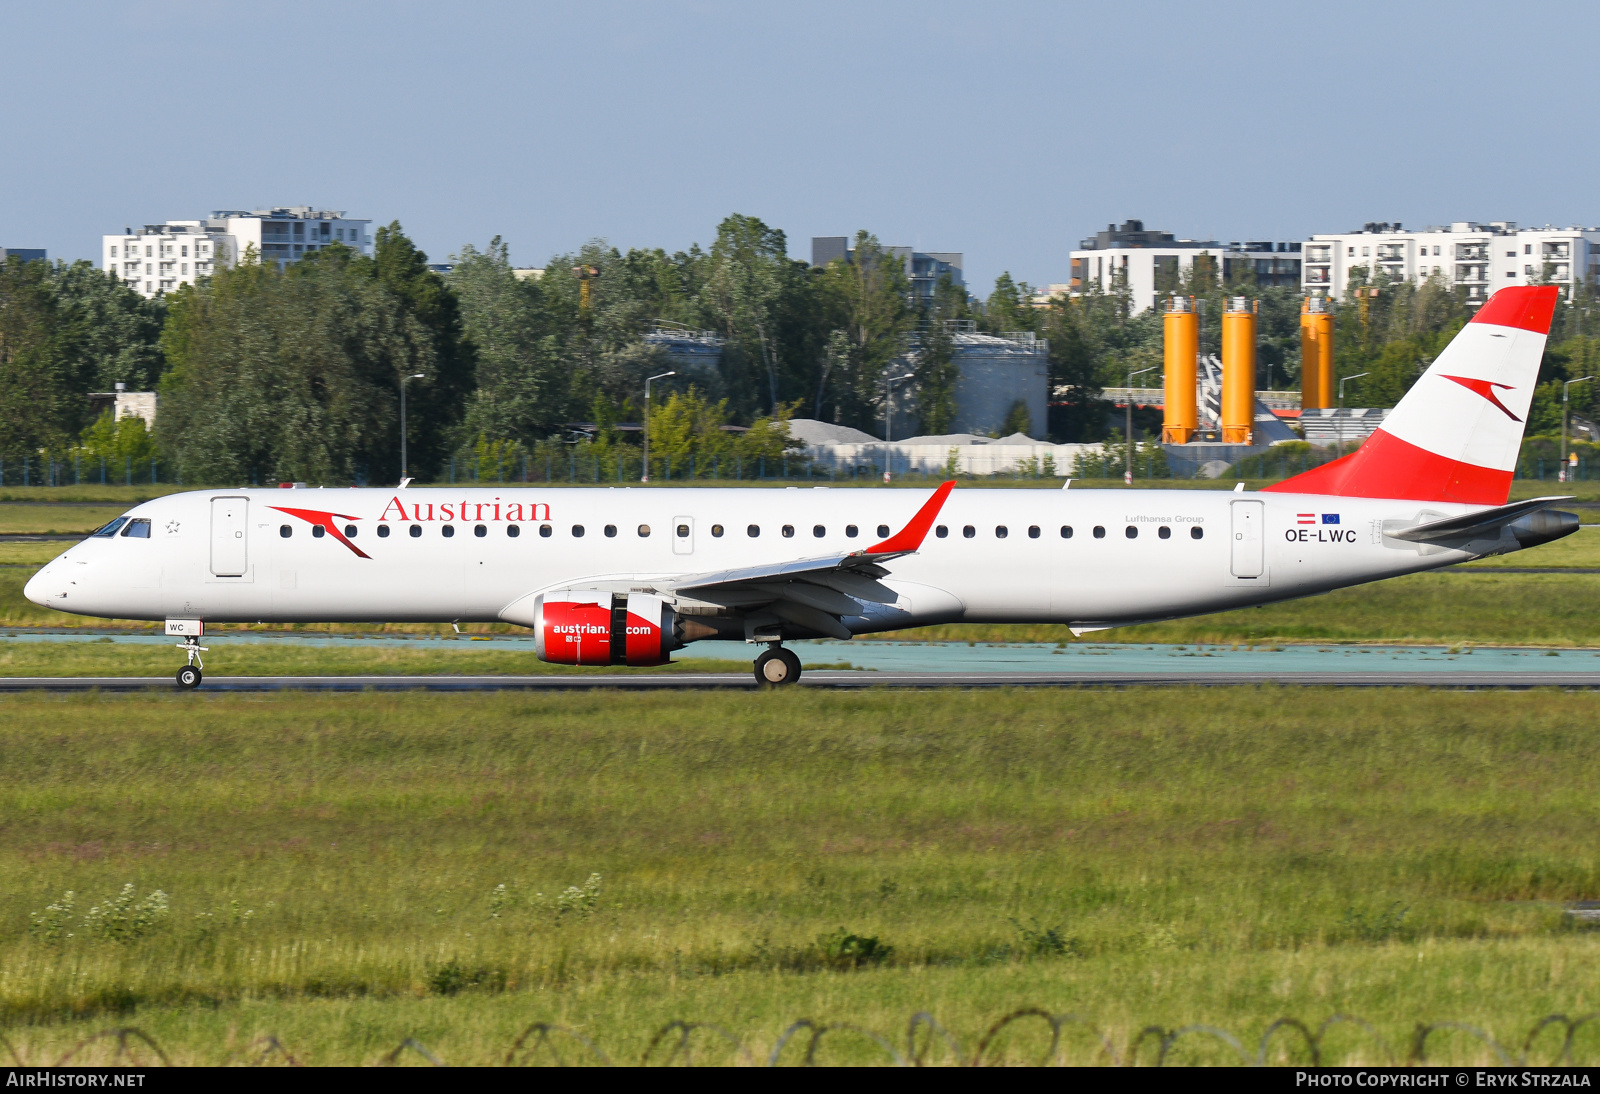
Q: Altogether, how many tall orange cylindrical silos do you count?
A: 3